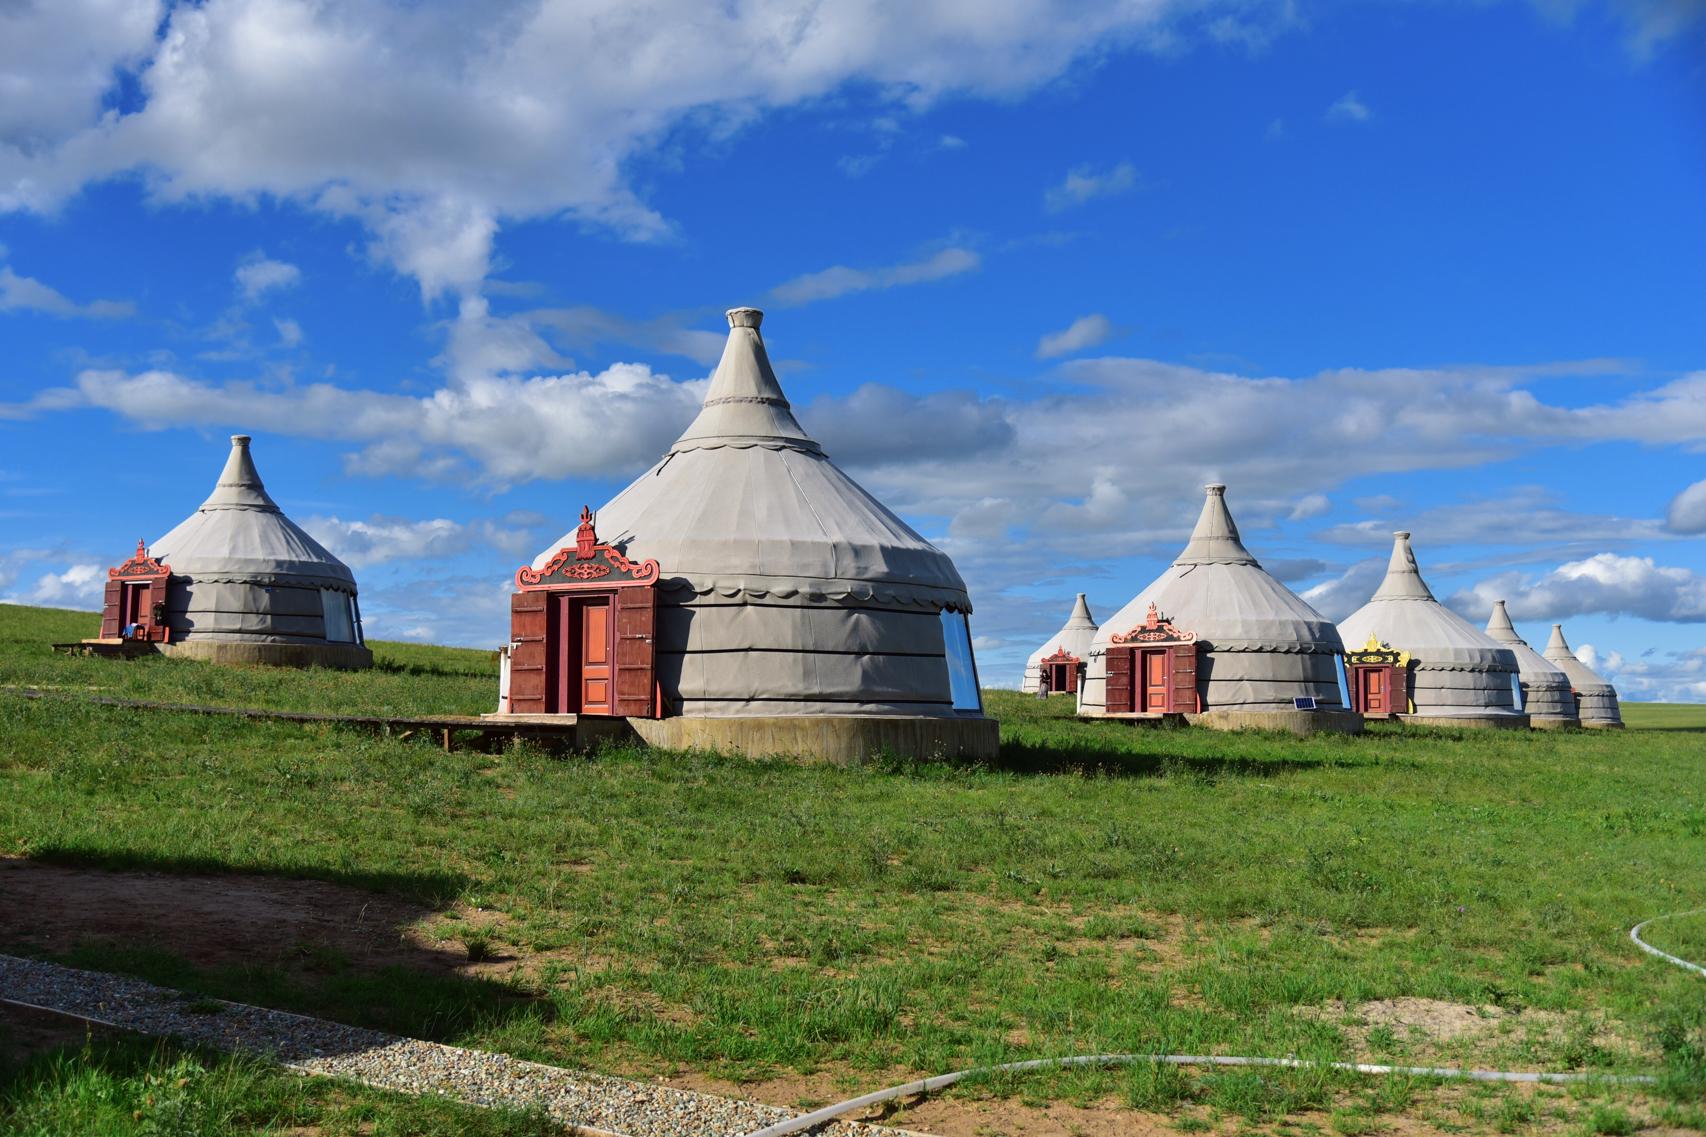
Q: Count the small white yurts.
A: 7